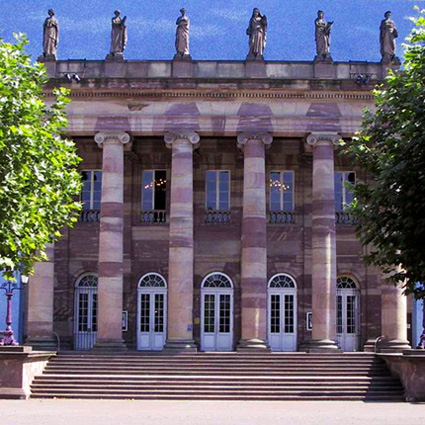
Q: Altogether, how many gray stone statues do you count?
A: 6